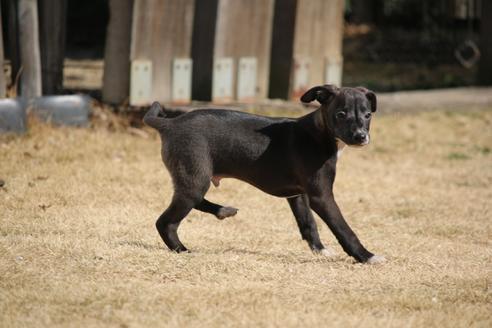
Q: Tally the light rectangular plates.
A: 6